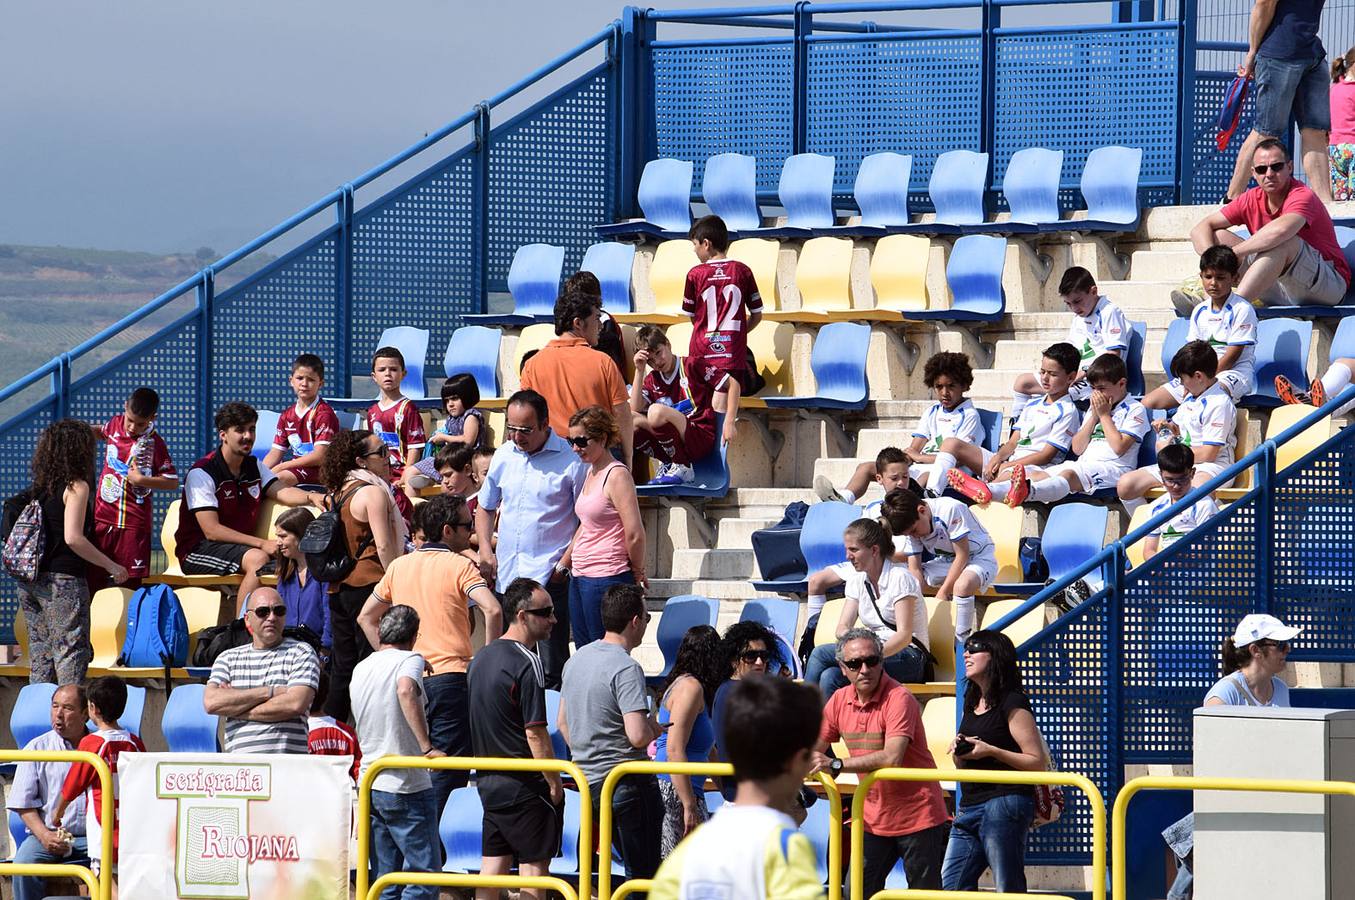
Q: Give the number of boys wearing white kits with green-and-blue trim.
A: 9